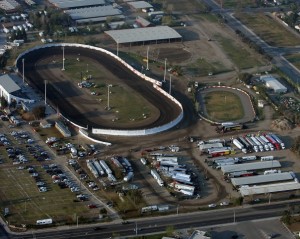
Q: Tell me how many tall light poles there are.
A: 8